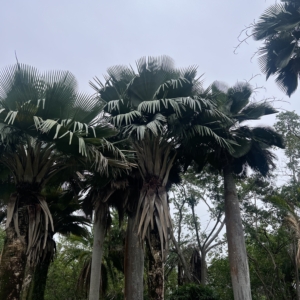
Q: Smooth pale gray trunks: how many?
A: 3